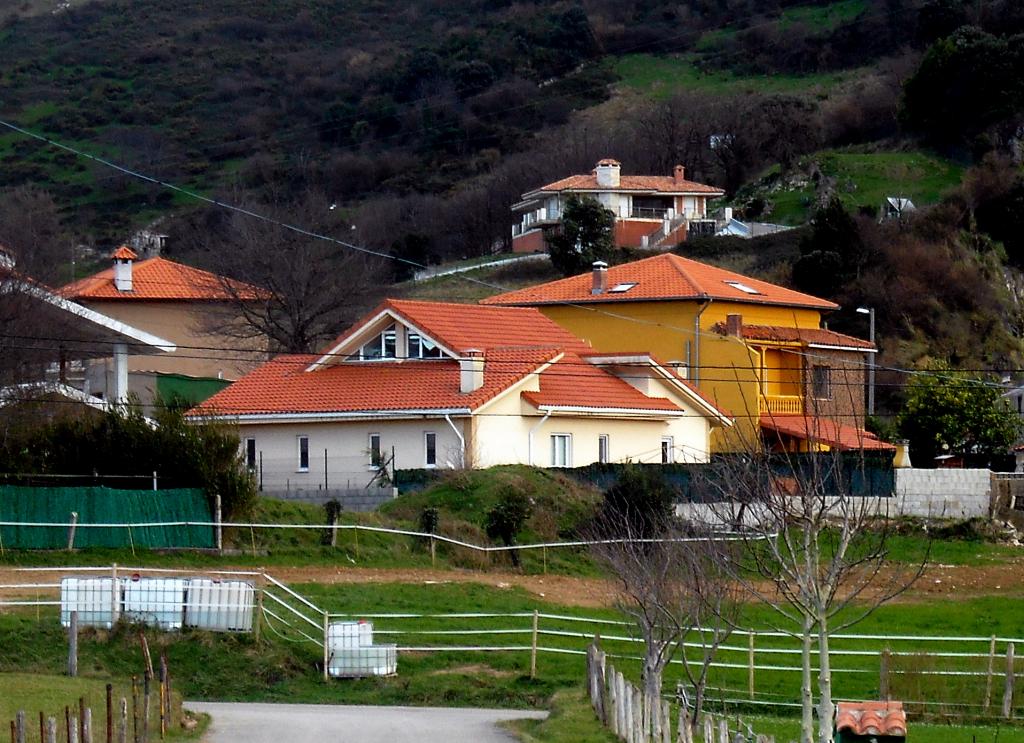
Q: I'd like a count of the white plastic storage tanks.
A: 4